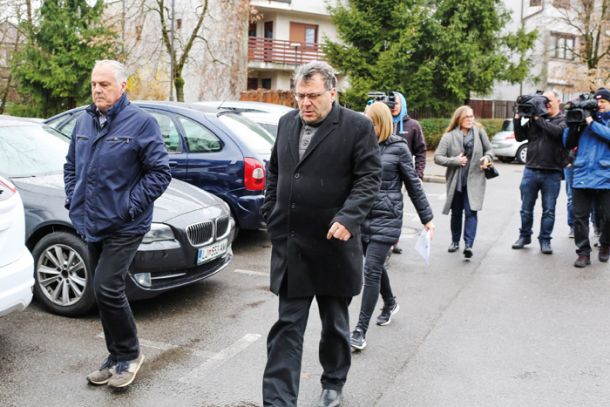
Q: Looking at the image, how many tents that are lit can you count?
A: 0